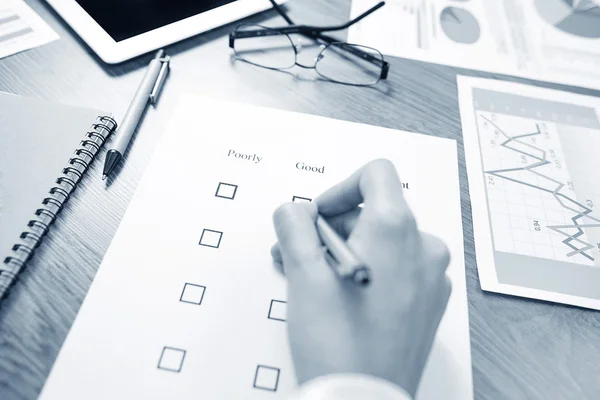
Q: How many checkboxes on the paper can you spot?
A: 7